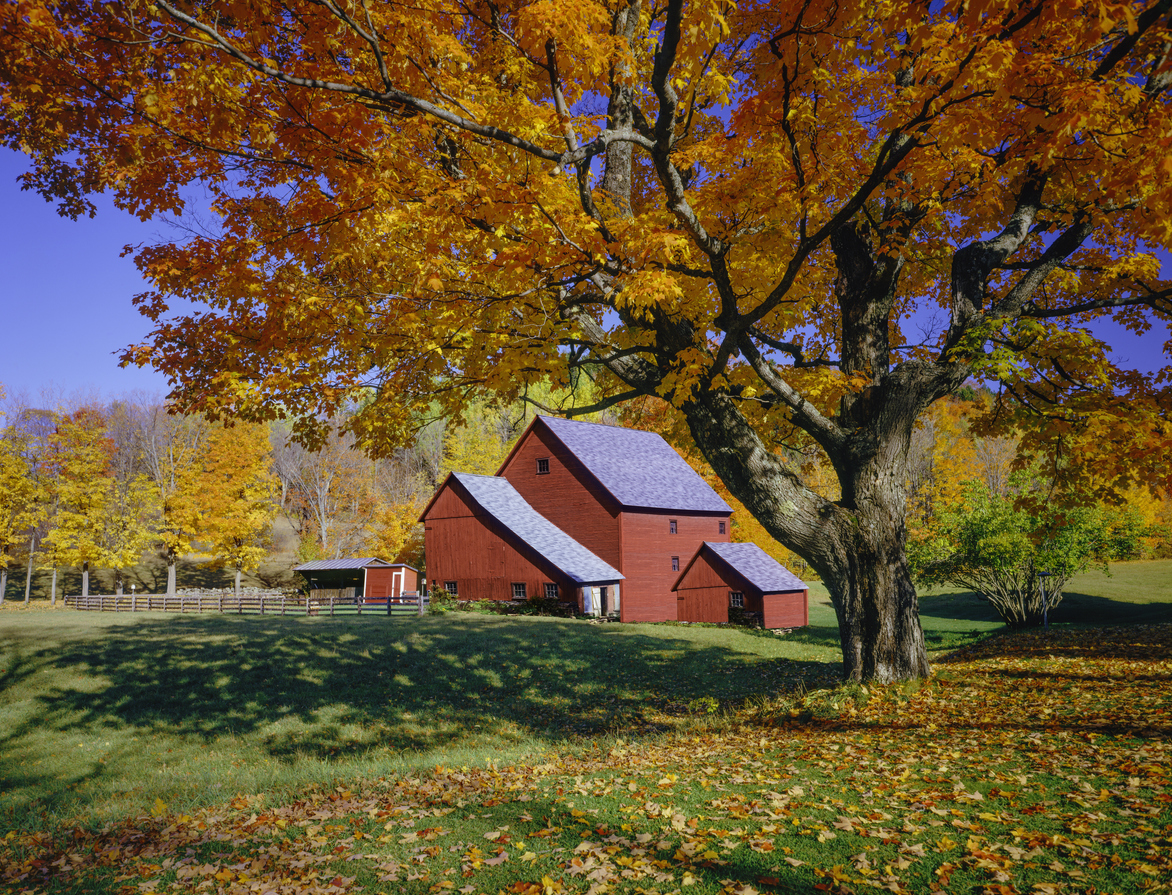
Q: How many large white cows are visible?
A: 0